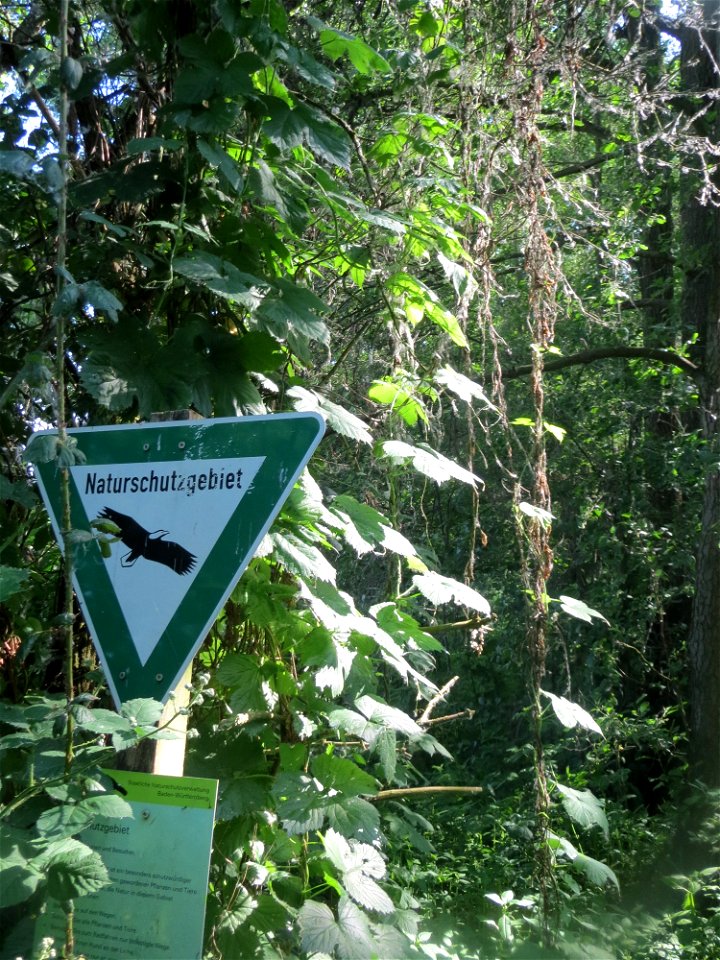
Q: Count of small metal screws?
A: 5